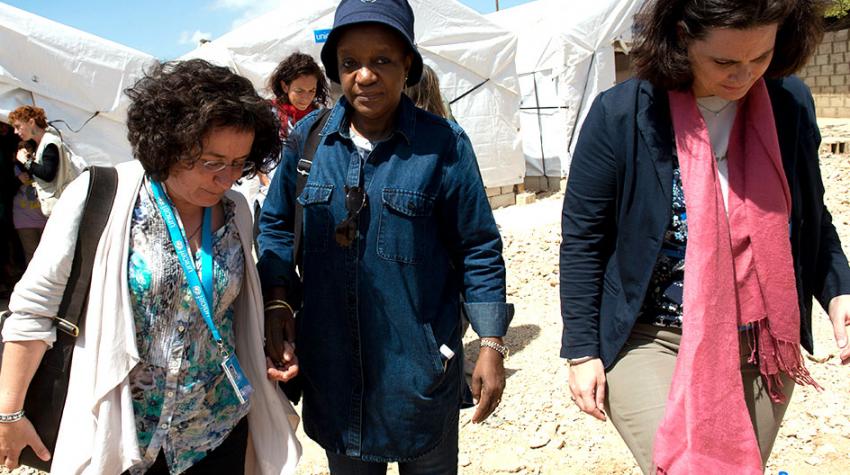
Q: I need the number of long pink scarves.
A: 1